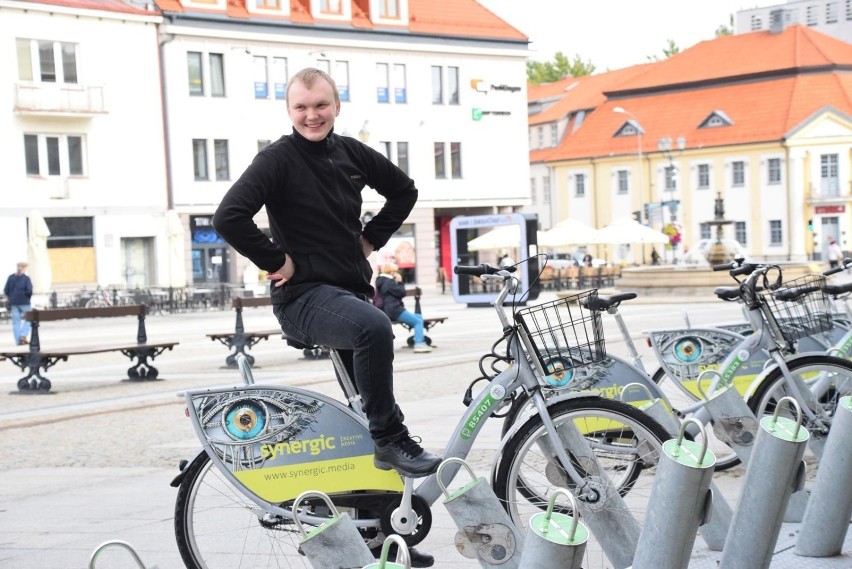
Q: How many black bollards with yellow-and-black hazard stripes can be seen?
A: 0